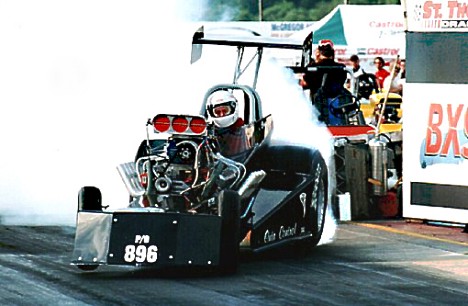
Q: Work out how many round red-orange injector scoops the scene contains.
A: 3